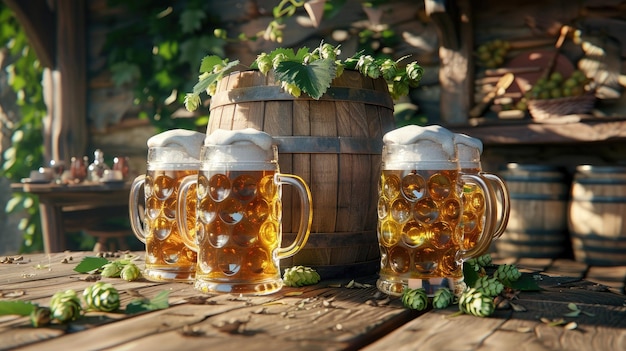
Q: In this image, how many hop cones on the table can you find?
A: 12